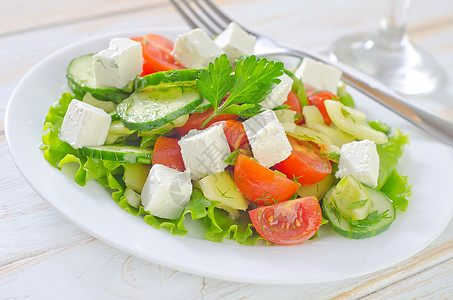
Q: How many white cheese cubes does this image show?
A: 10